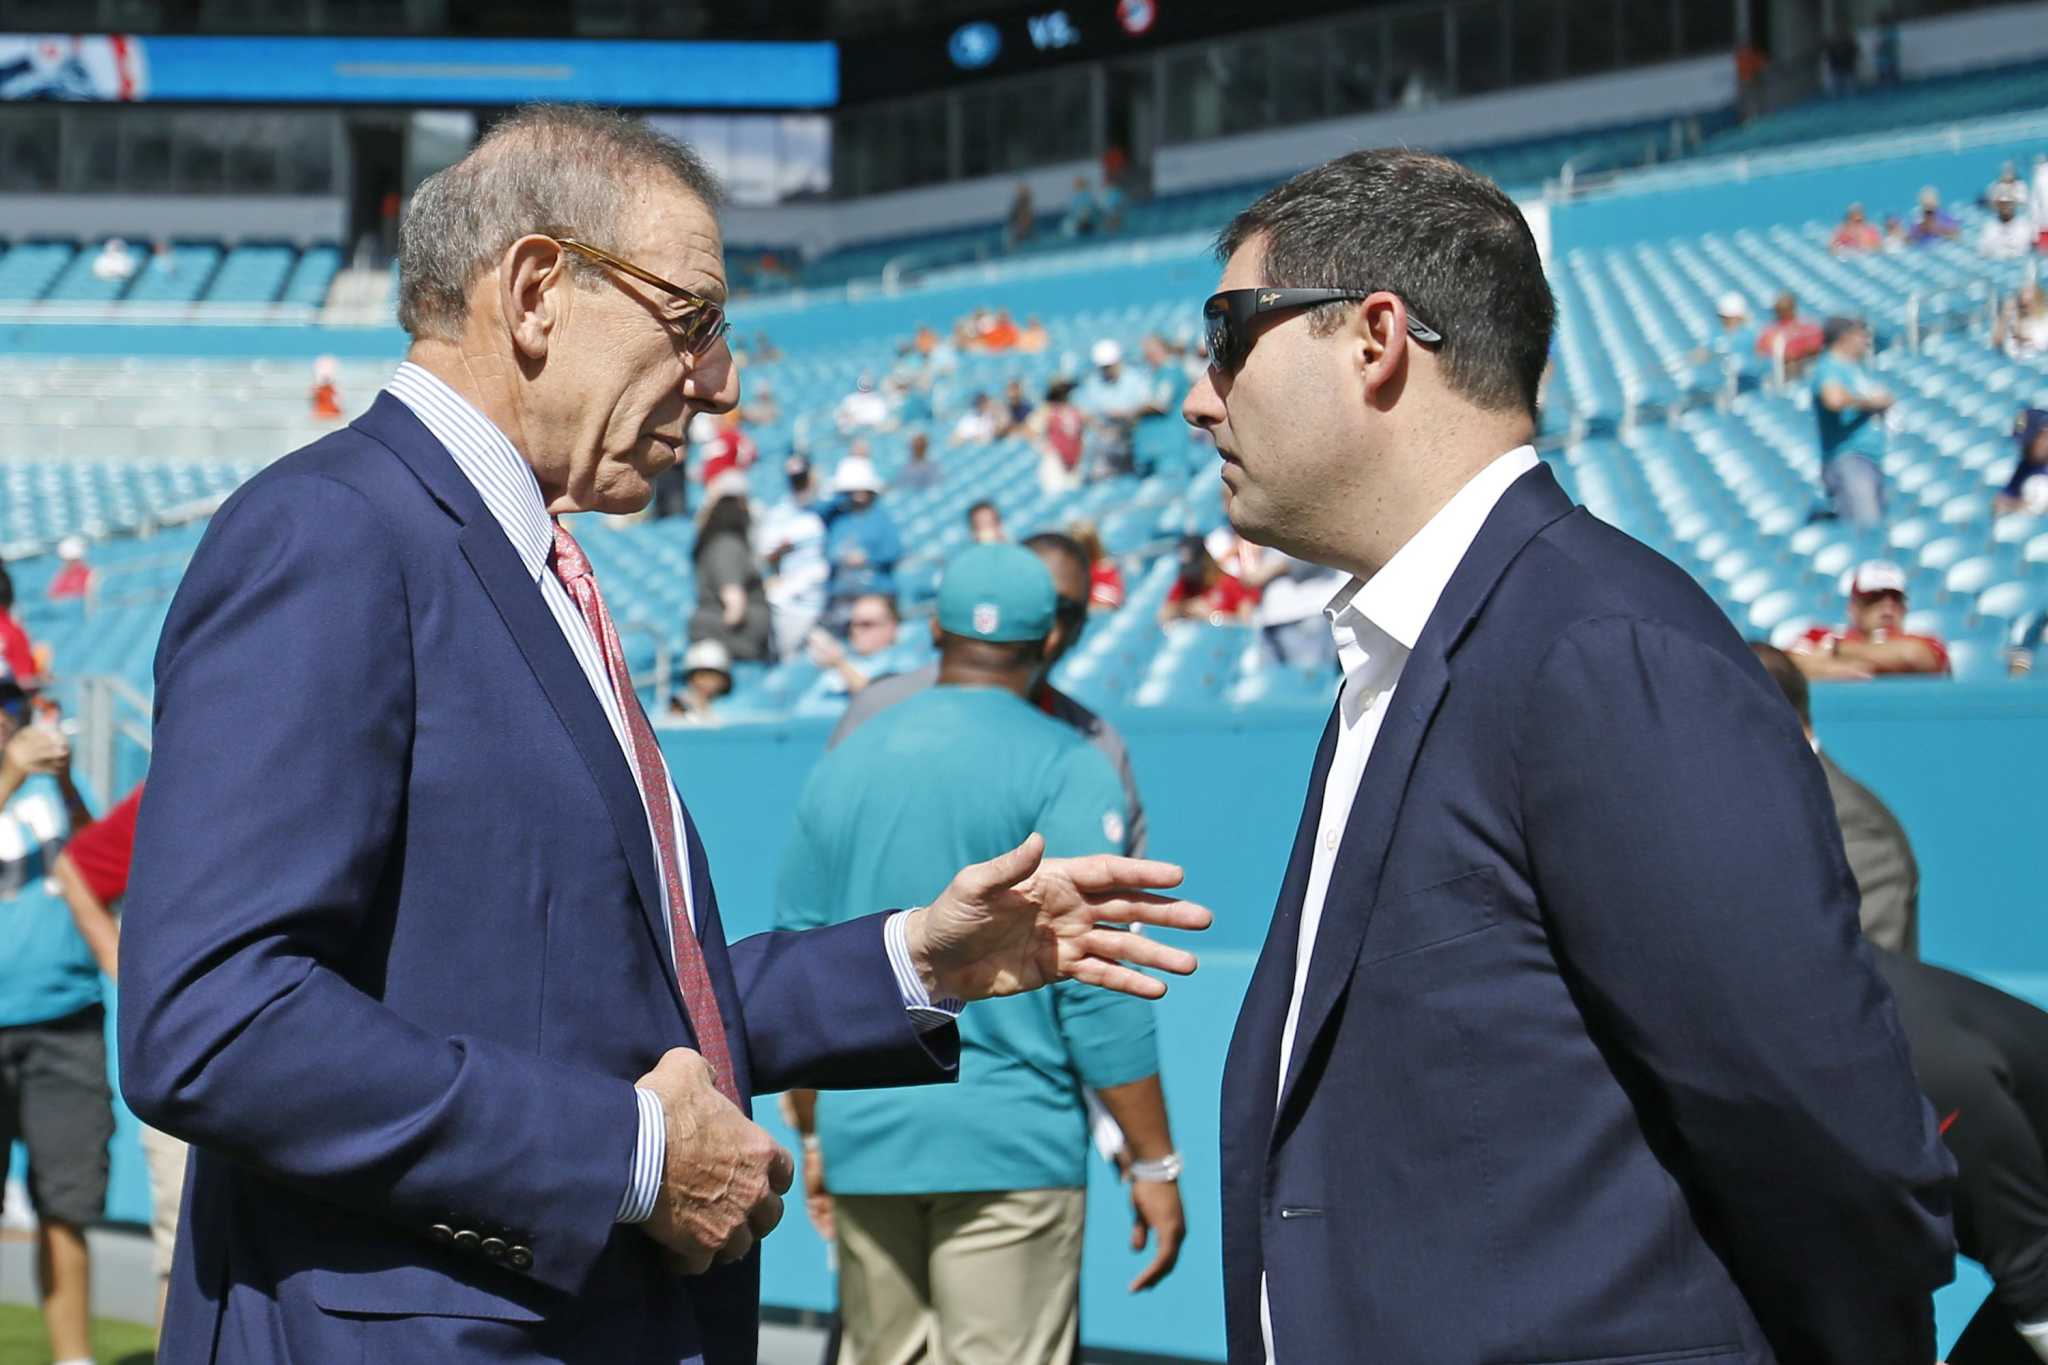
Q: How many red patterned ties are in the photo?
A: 1